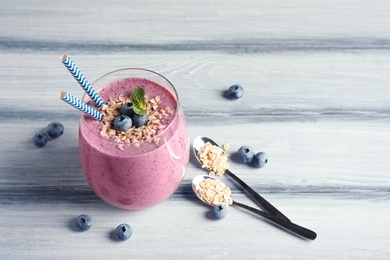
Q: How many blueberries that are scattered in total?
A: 8